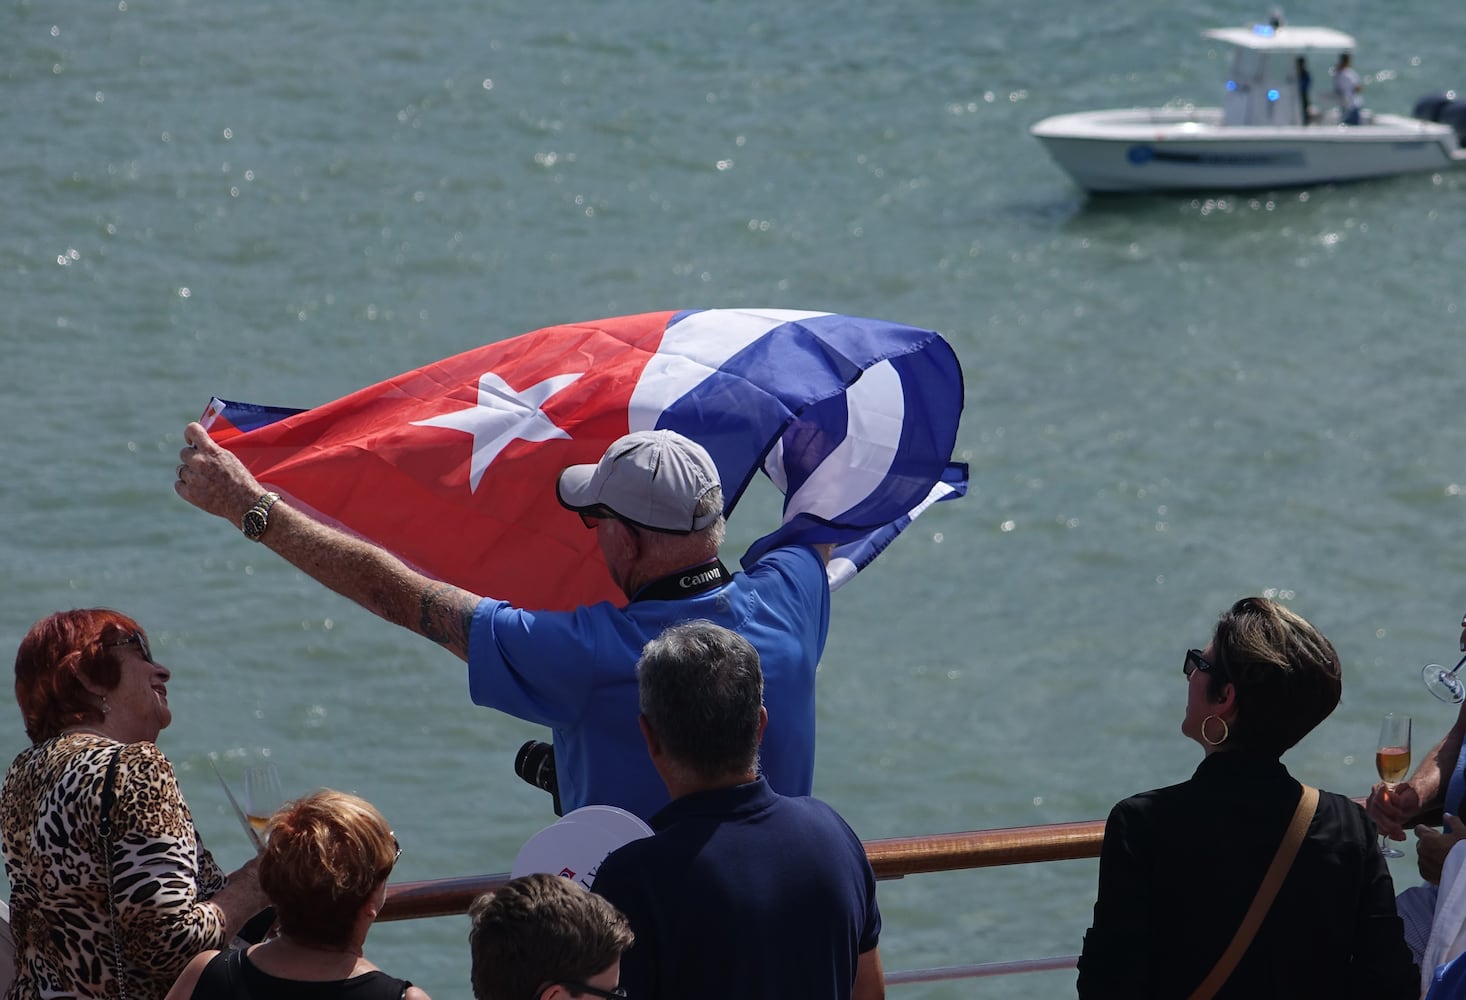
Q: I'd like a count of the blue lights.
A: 3